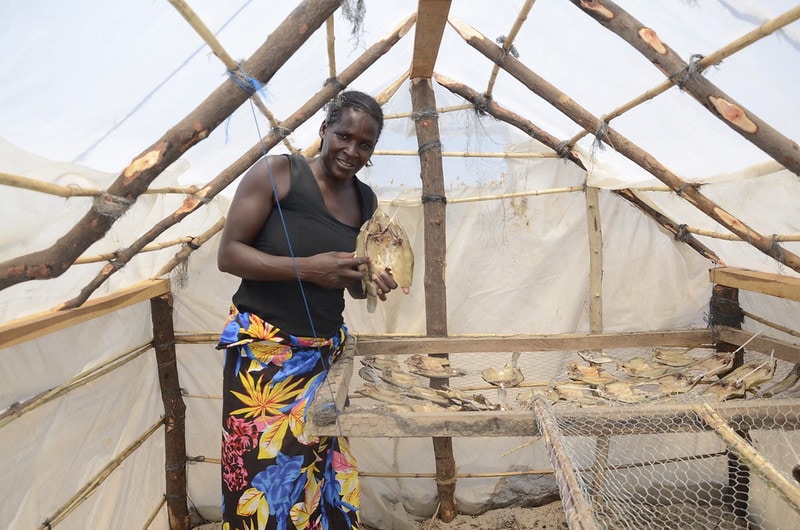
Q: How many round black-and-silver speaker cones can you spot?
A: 0